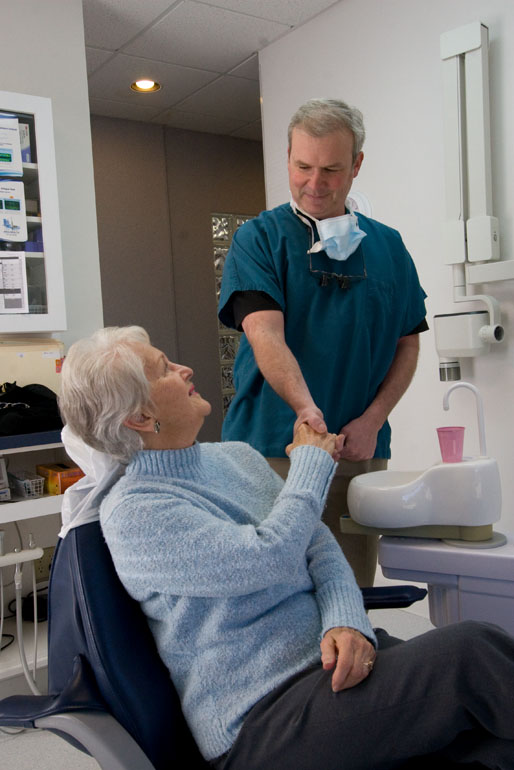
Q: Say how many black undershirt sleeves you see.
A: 2